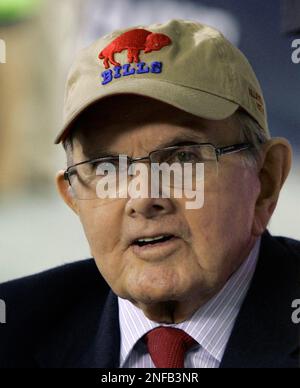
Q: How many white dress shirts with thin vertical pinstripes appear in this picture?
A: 1